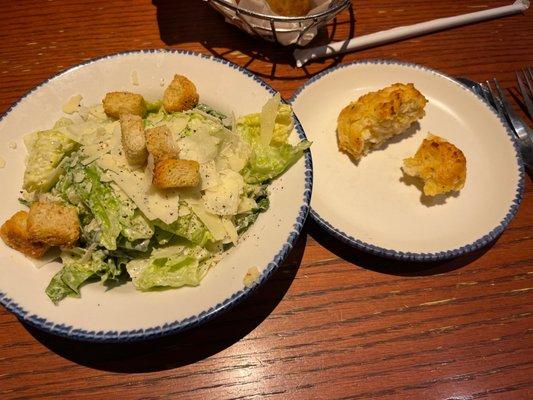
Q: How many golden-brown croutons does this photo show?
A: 7